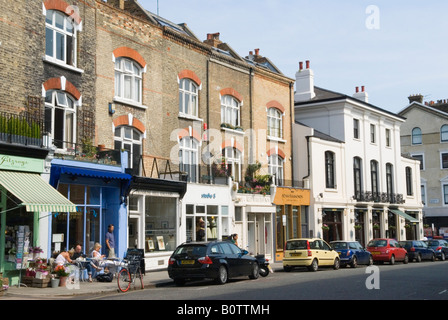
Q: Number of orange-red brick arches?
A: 10